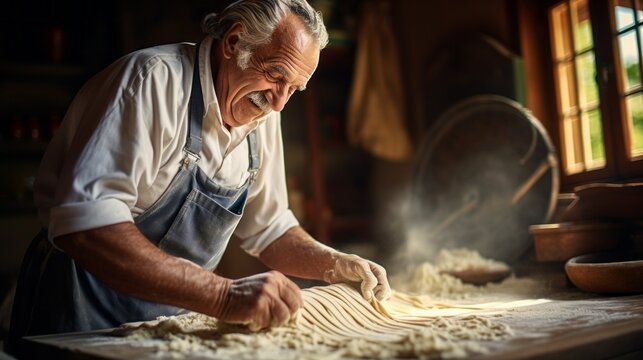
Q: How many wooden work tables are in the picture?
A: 1